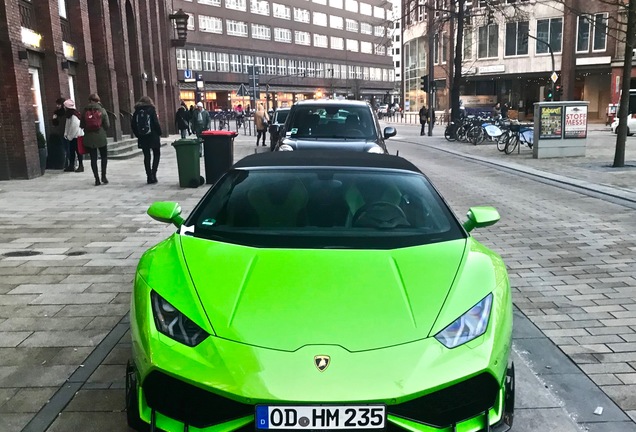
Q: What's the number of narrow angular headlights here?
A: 2